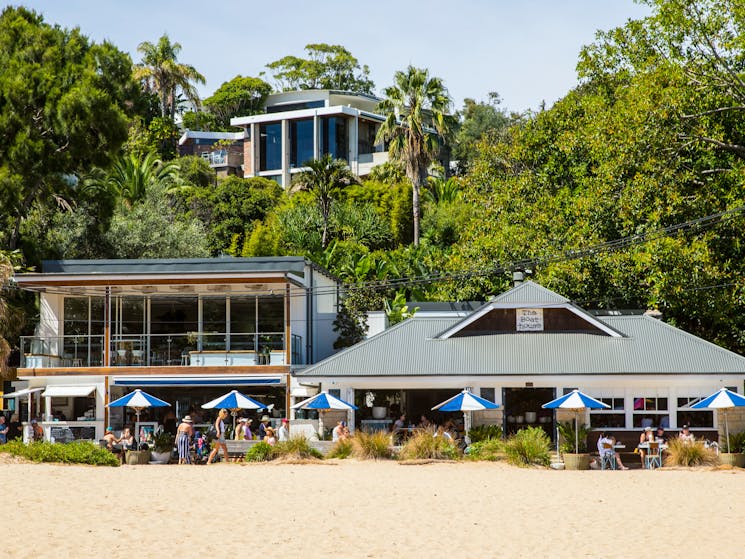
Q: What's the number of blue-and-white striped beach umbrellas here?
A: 6